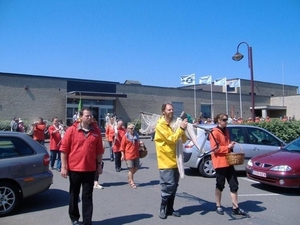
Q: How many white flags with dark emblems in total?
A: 4